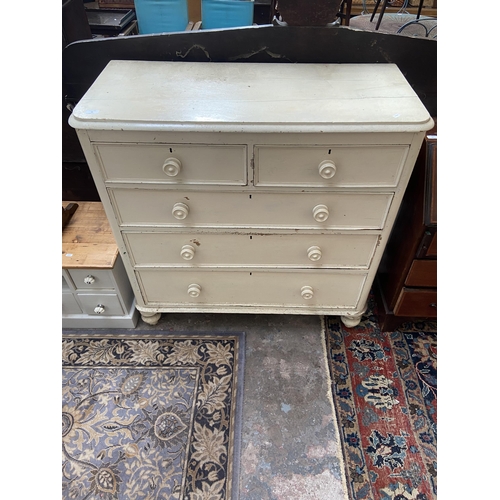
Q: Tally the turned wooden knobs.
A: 8